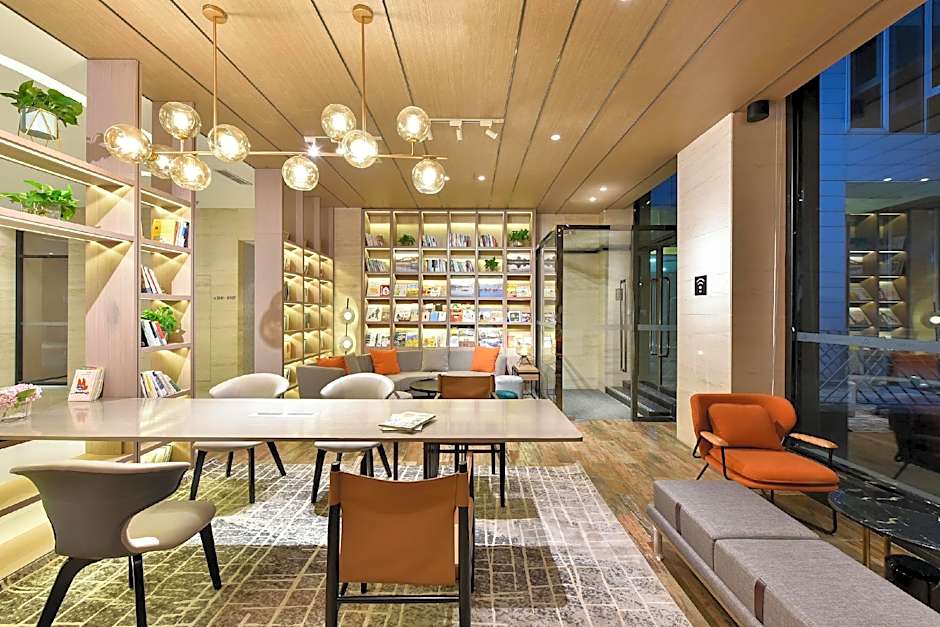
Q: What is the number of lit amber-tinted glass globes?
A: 10